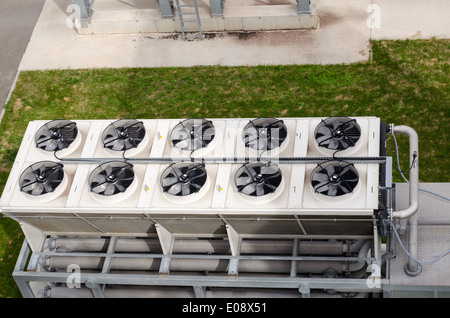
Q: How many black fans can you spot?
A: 10